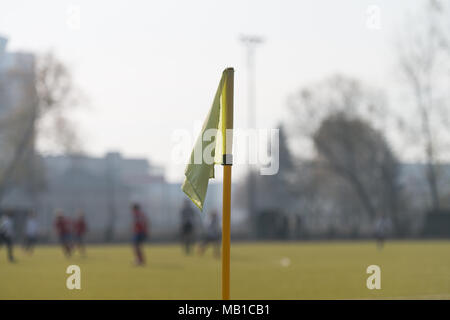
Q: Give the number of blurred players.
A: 8